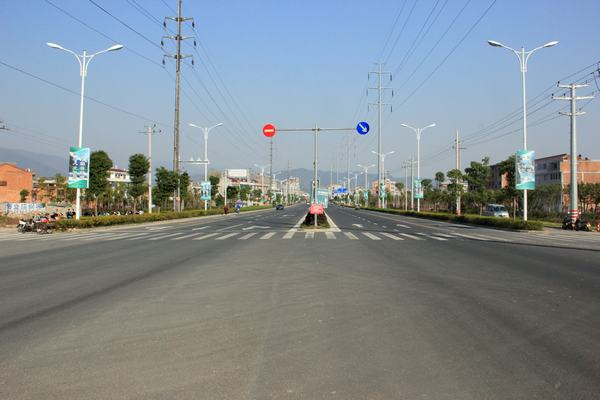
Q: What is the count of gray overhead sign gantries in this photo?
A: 1